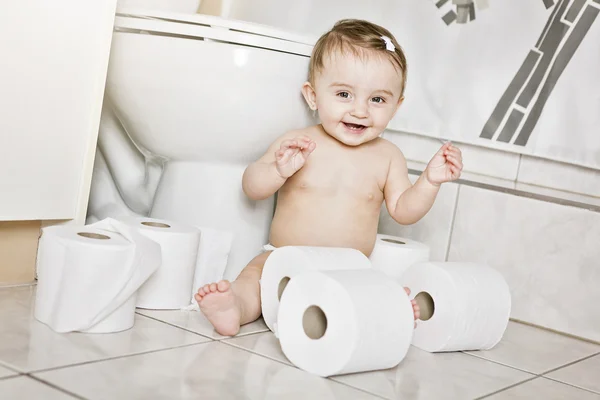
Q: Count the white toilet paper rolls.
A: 6